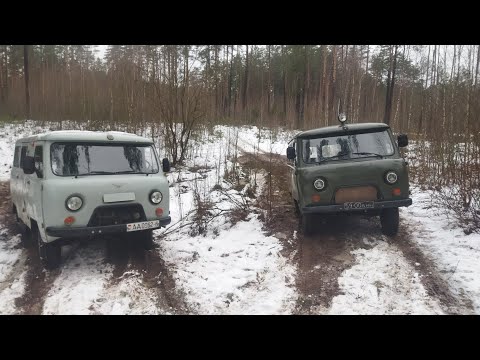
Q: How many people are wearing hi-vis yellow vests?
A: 0